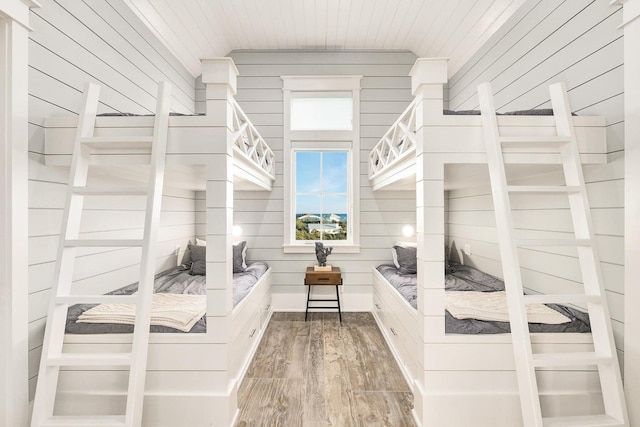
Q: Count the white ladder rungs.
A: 12